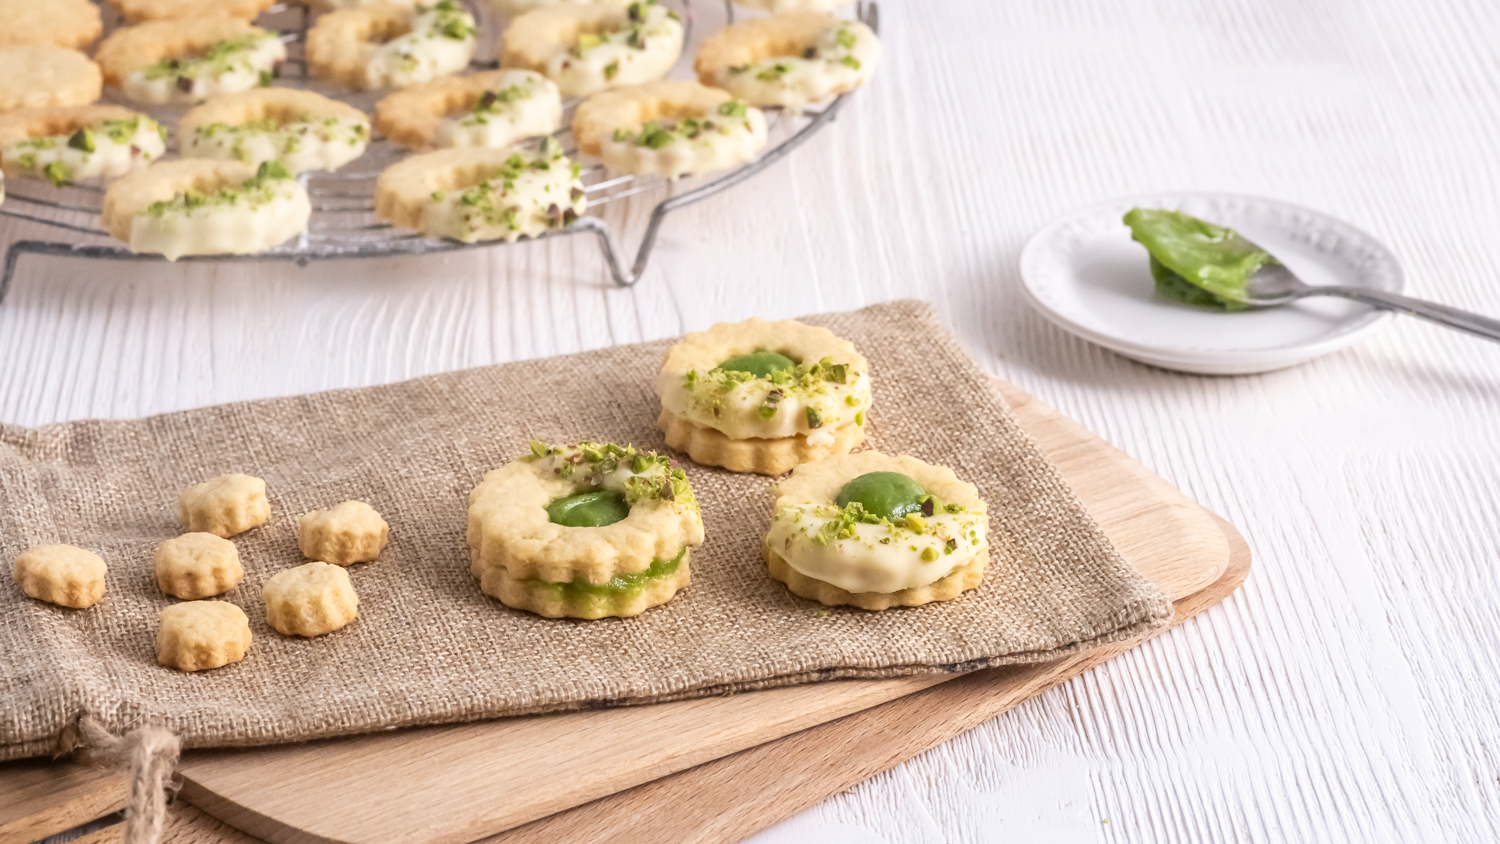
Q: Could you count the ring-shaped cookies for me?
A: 13